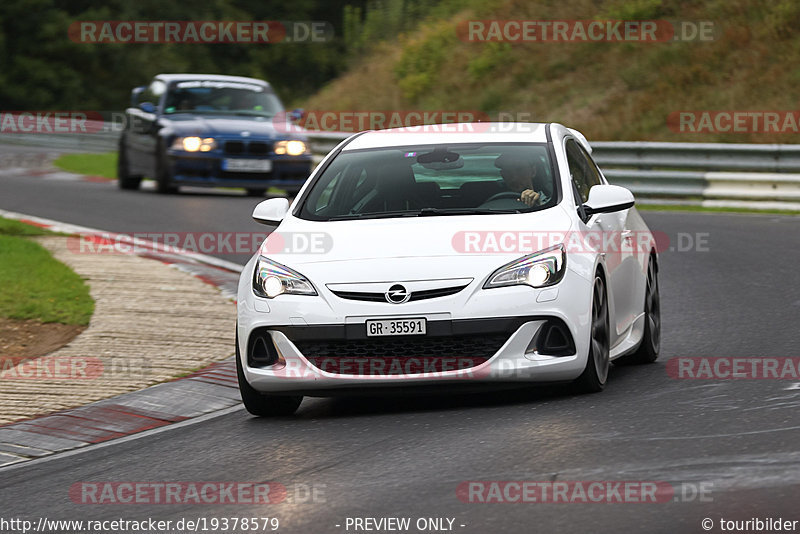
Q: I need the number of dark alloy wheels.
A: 2